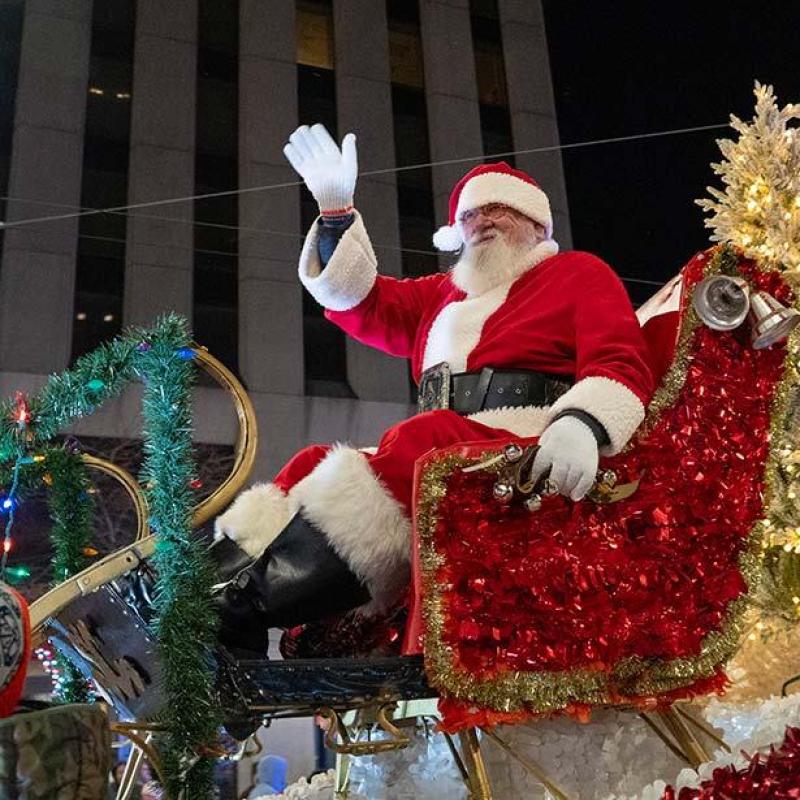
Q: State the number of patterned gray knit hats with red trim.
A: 1